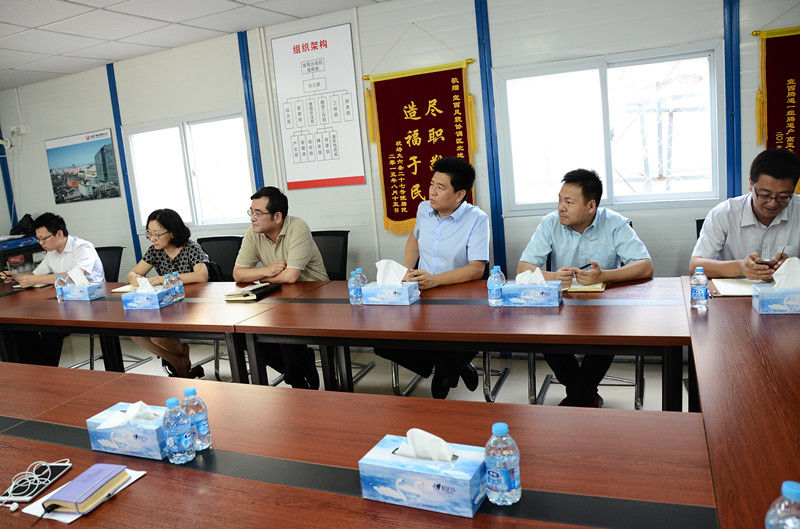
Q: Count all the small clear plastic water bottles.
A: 13